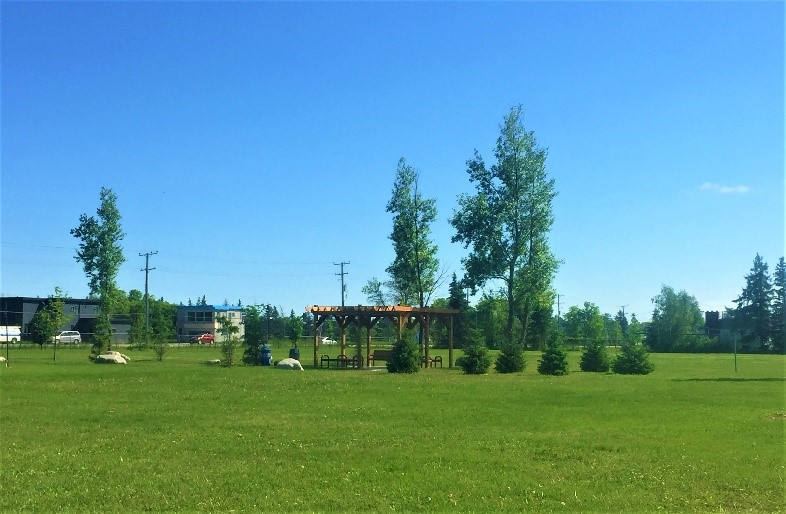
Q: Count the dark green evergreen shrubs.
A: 6